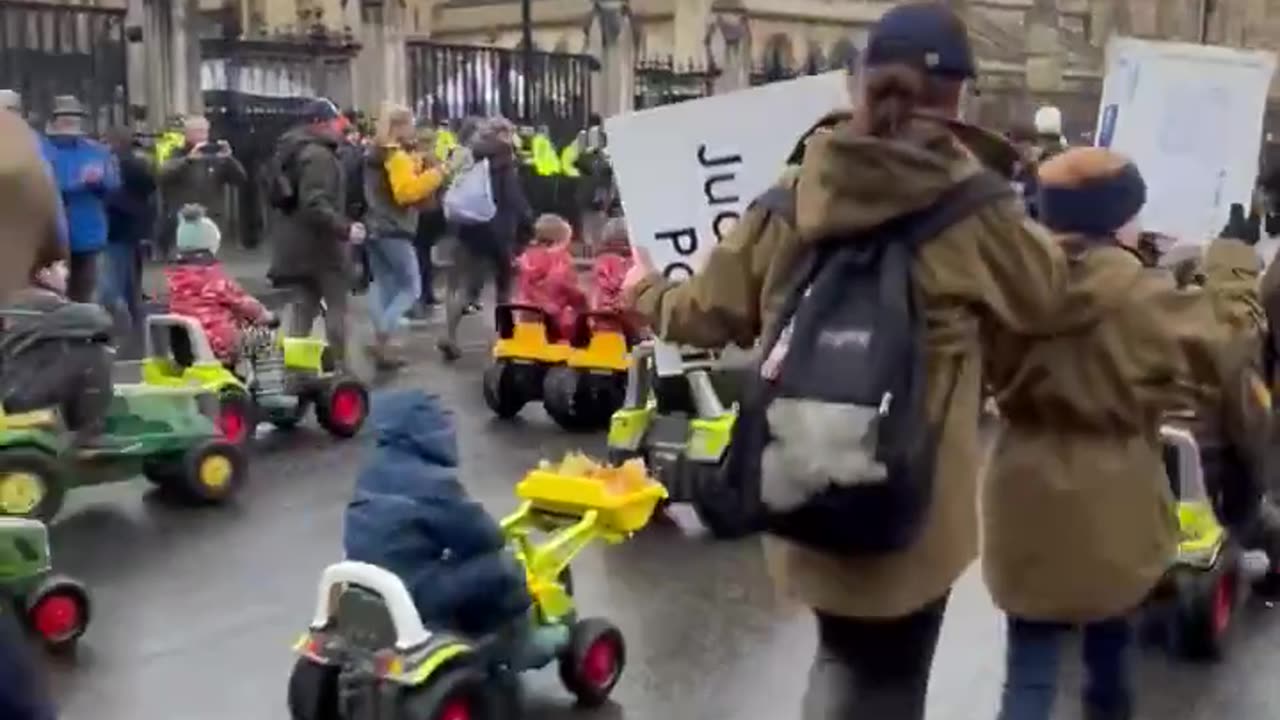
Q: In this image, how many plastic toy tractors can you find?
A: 8